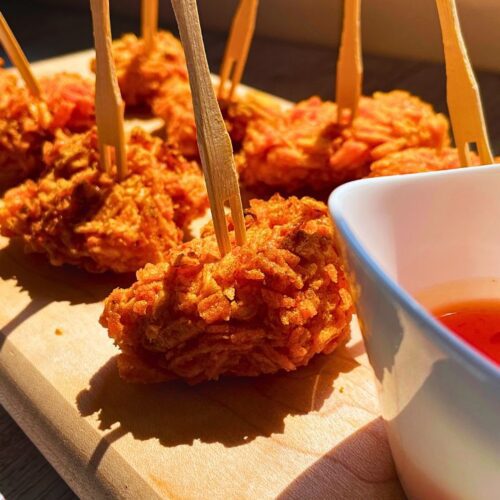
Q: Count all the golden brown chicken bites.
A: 7